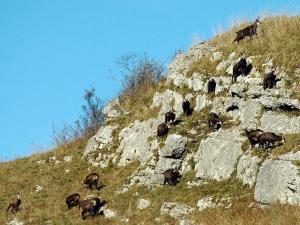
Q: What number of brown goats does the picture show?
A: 15